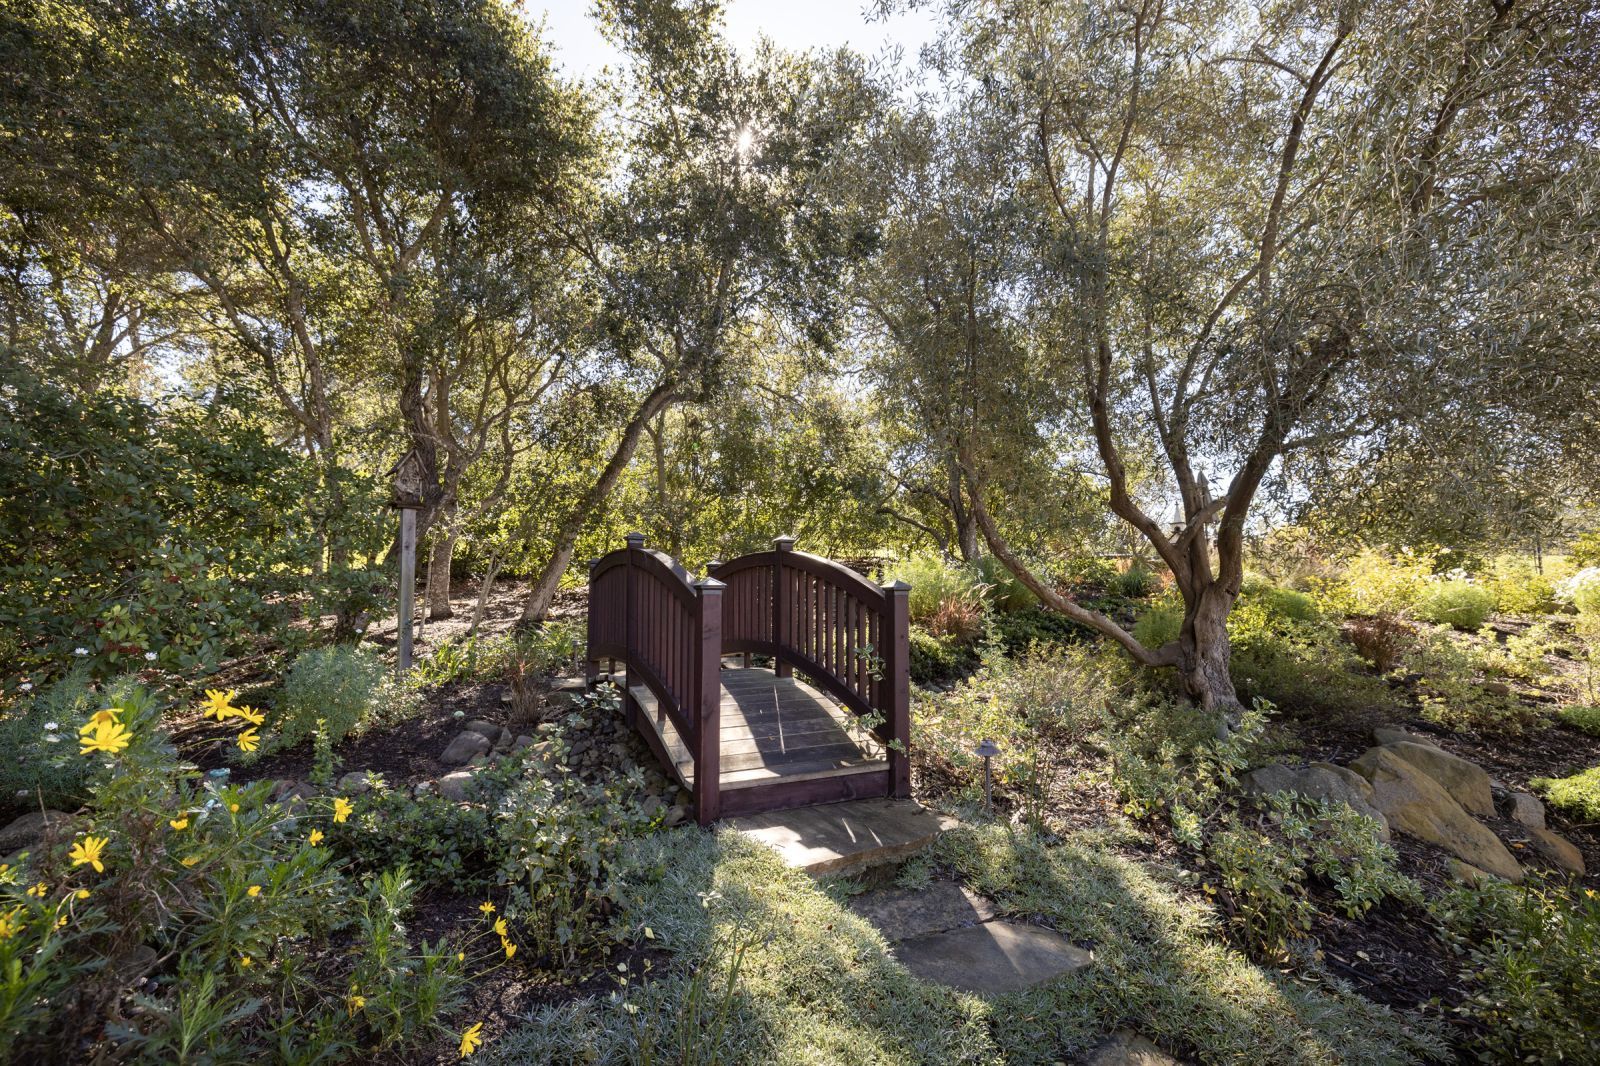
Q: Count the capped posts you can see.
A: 6